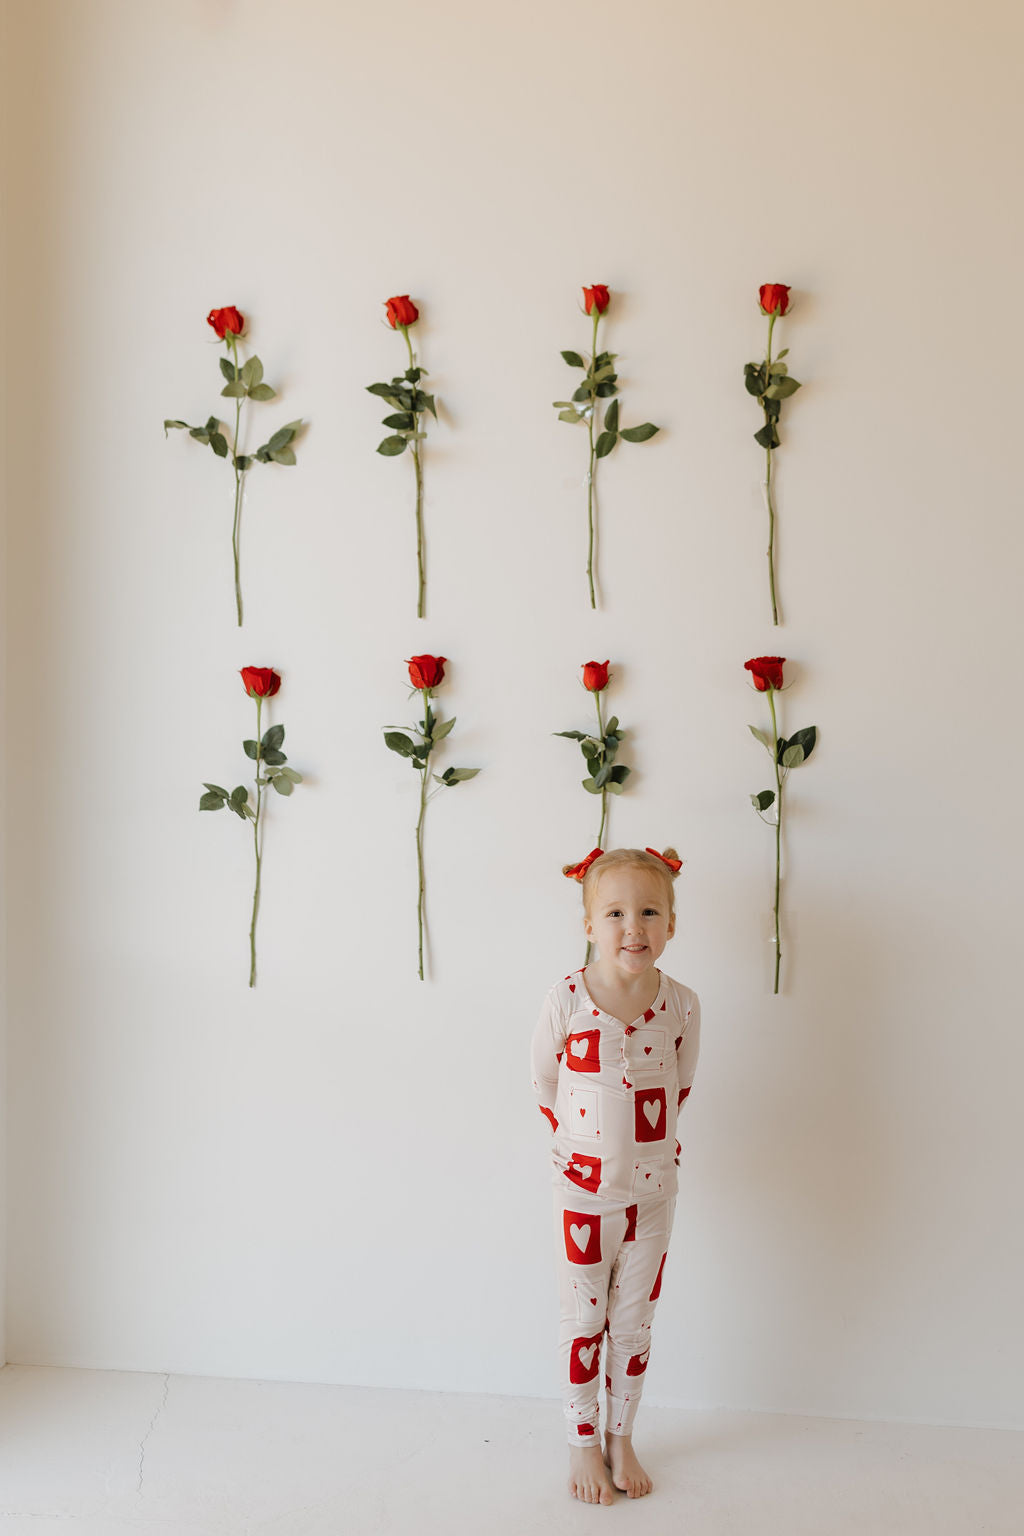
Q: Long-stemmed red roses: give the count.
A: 8